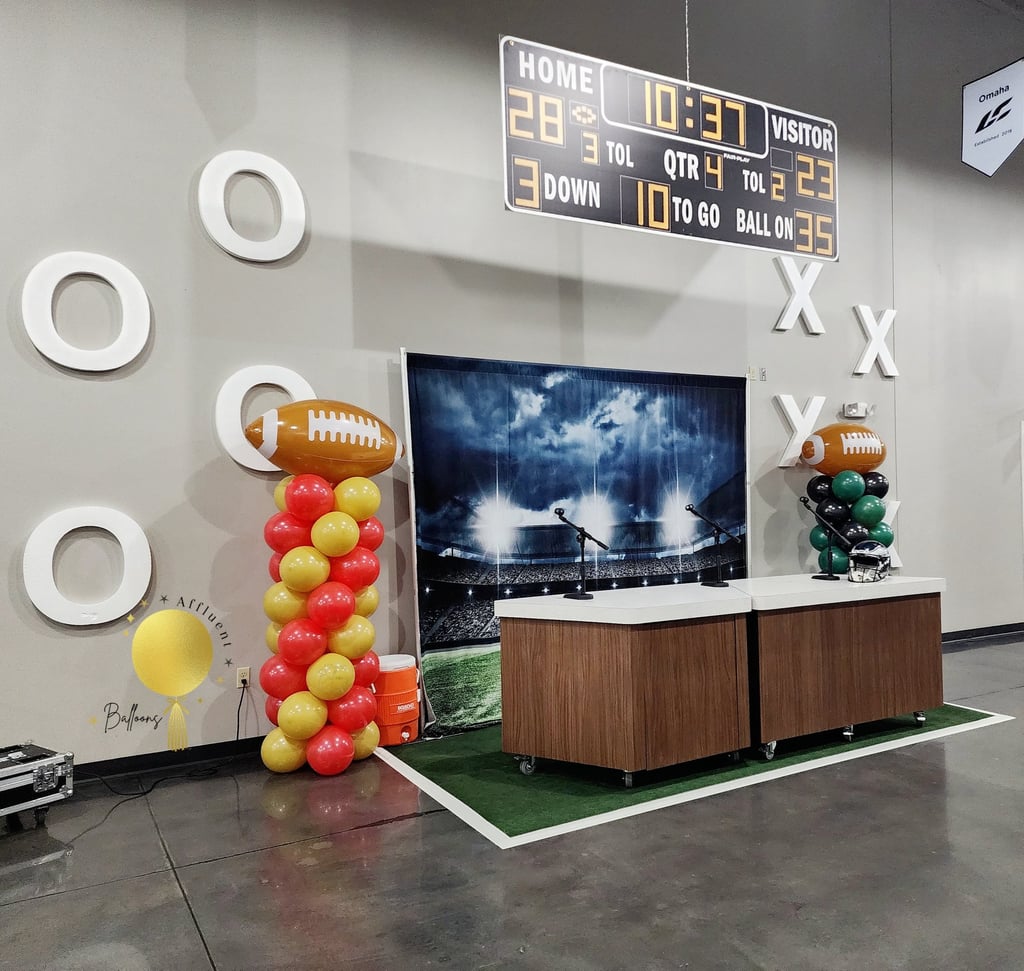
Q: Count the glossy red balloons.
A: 12